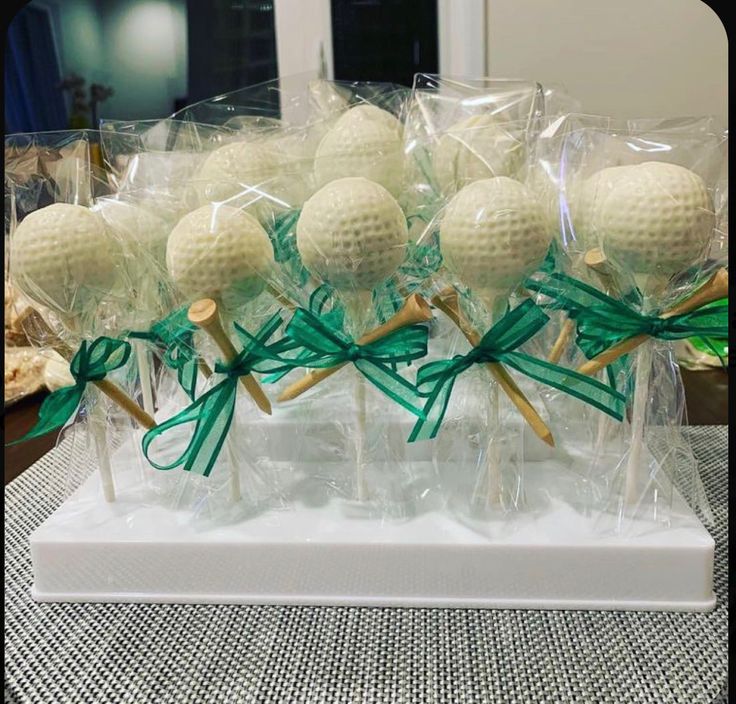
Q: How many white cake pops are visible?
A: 10